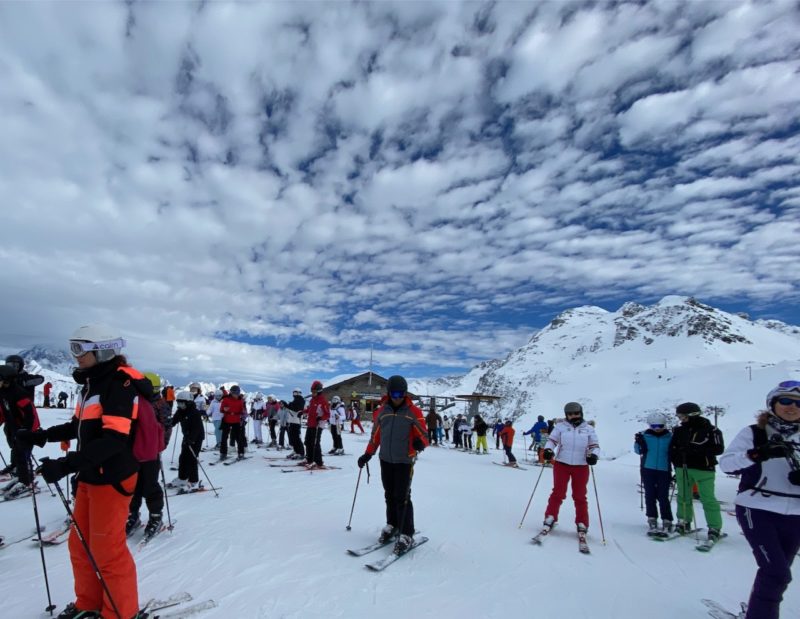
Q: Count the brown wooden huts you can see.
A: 1